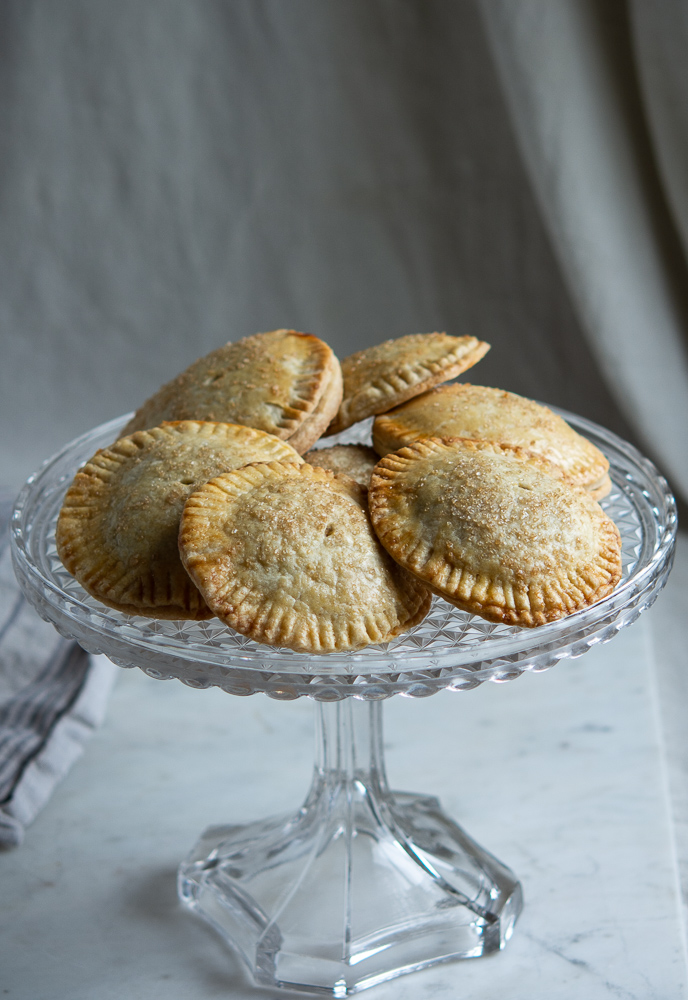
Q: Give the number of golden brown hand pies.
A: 7